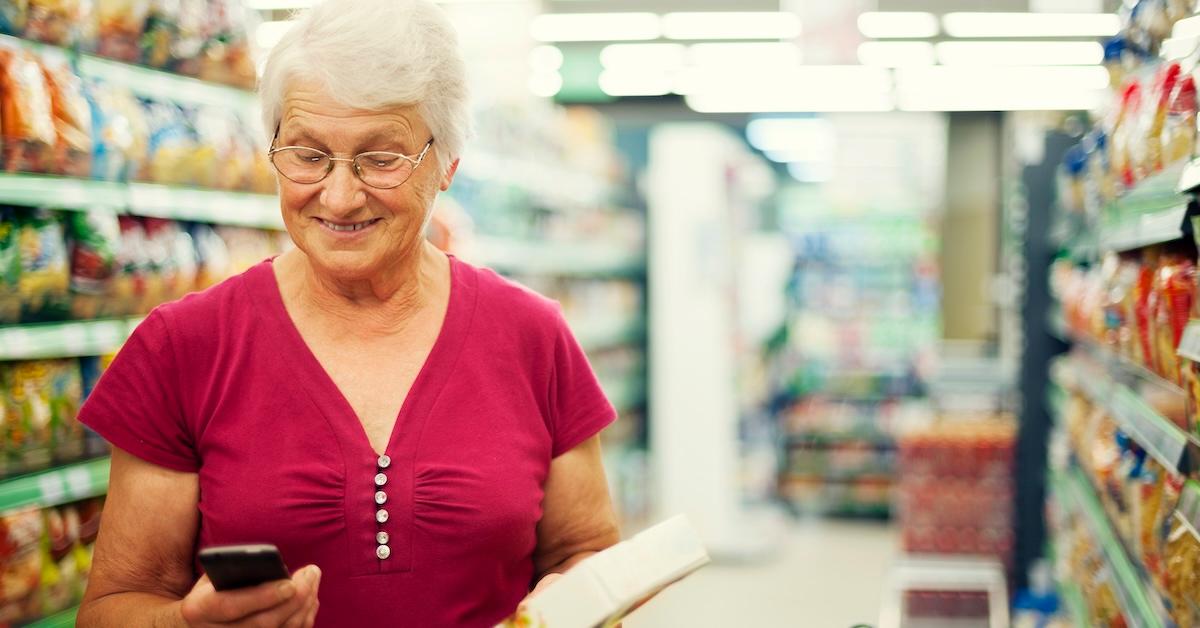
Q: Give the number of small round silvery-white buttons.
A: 6